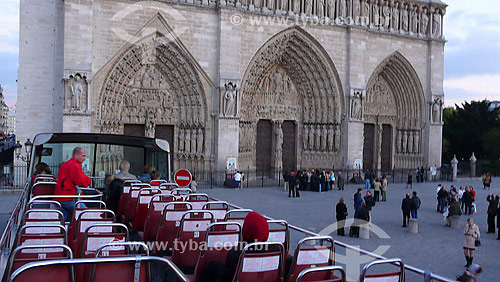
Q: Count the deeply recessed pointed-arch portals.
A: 3